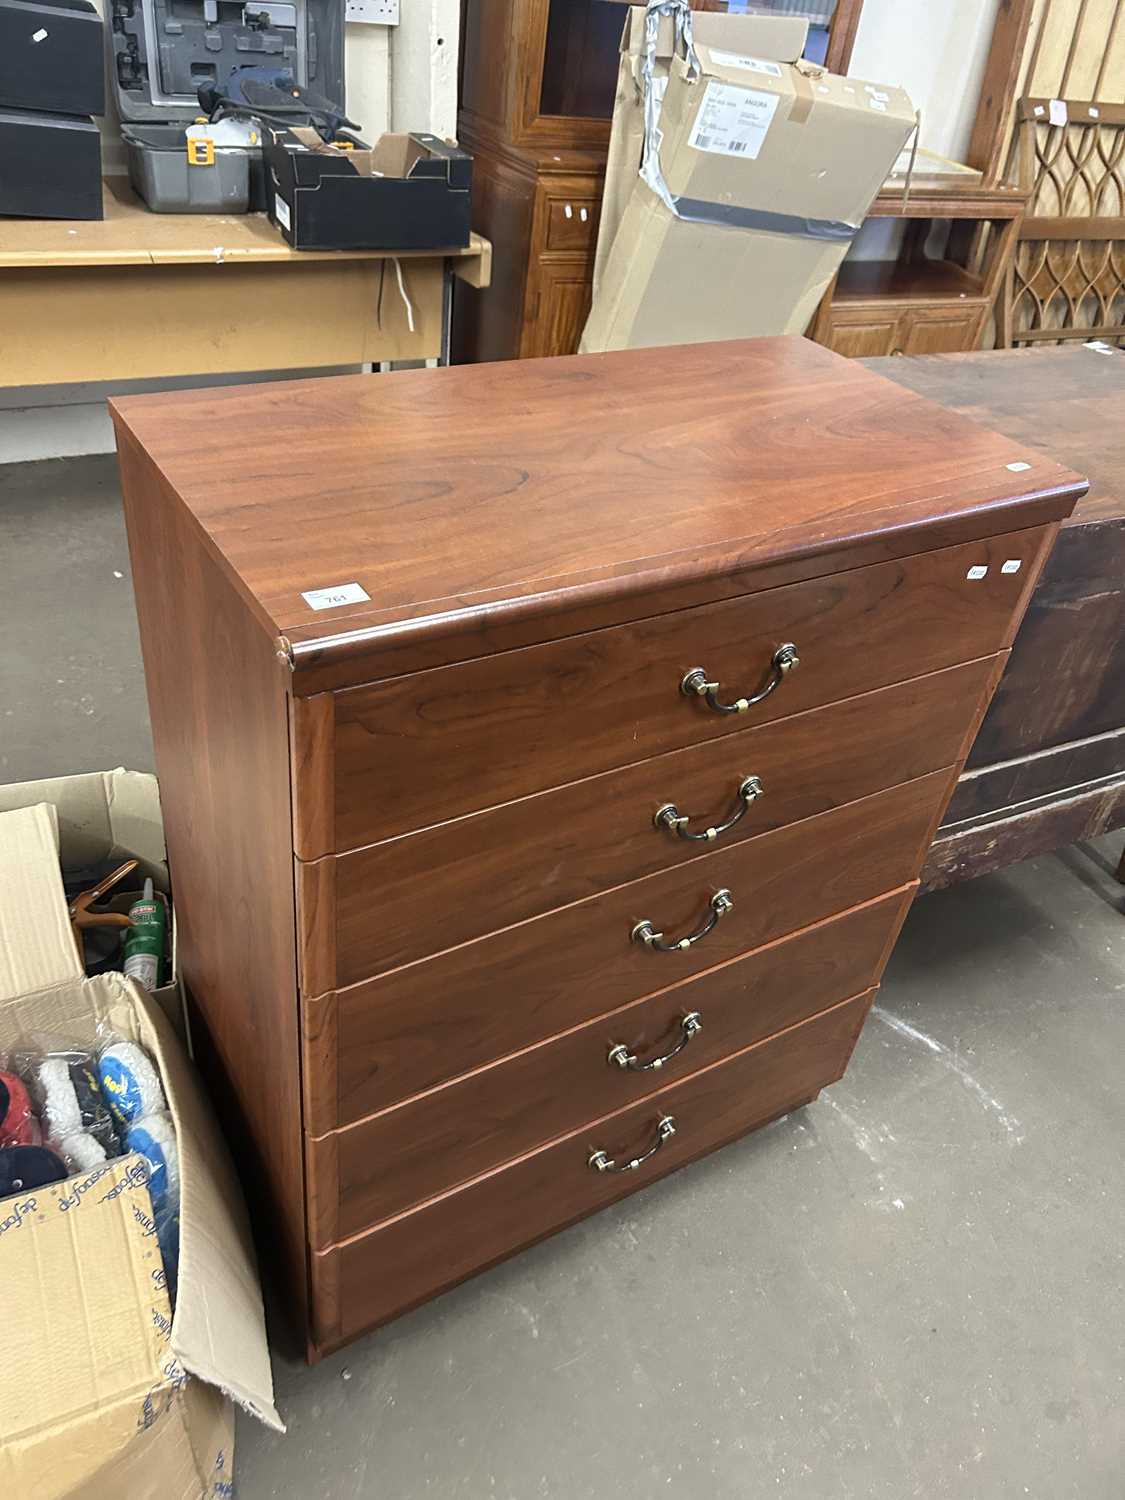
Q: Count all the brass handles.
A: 5